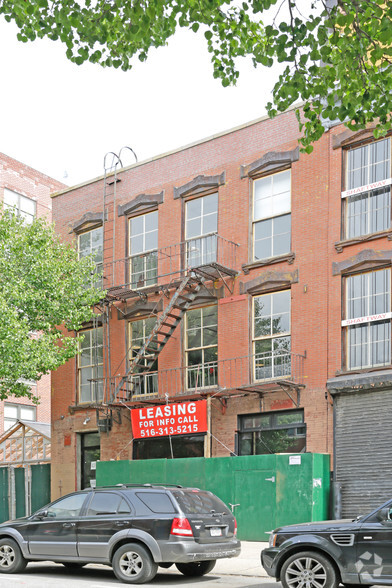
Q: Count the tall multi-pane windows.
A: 10